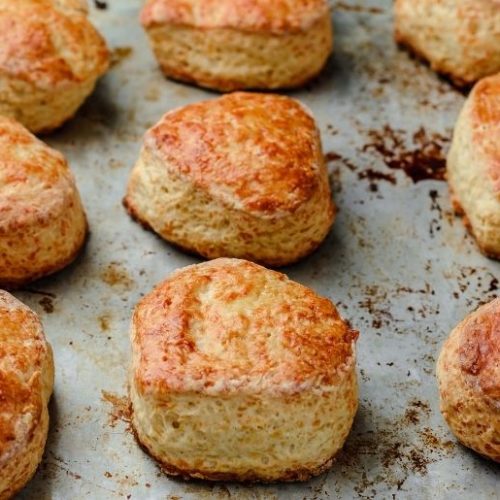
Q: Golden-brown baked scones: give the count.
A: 9